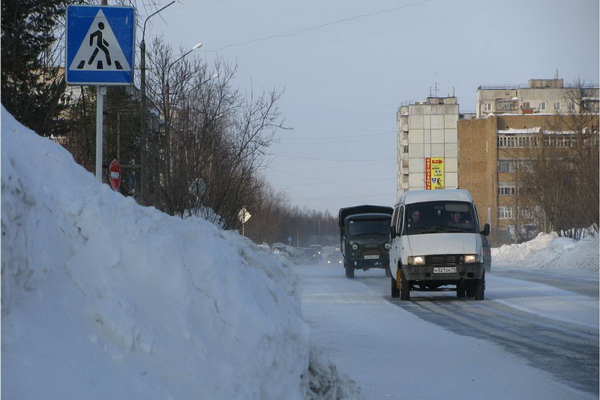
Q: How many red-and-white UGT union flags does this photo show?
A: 0